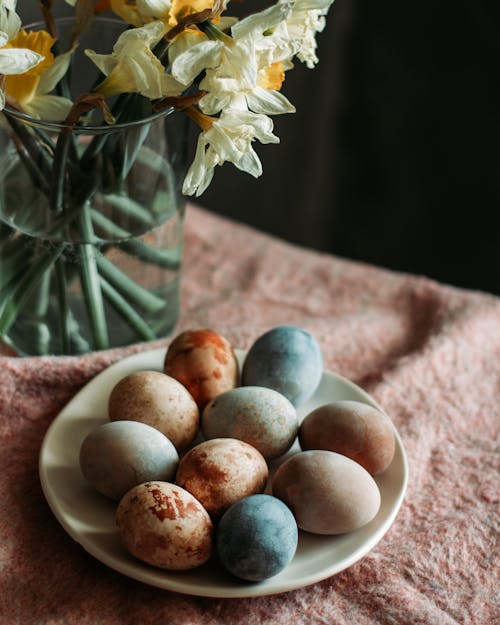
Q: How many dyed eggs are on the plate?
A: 10